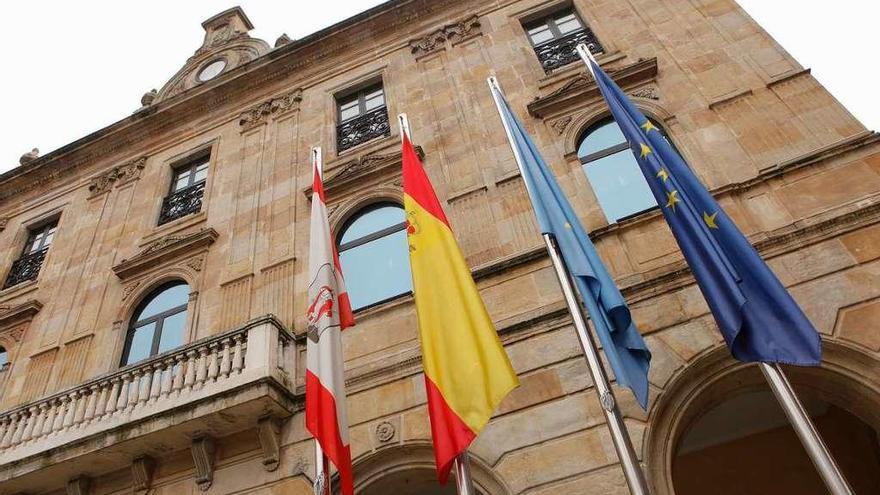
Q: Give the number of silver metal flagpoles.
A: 4